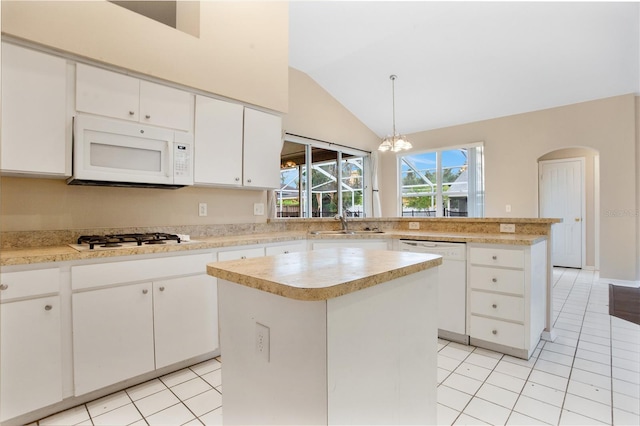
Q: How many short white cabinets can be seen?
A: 2